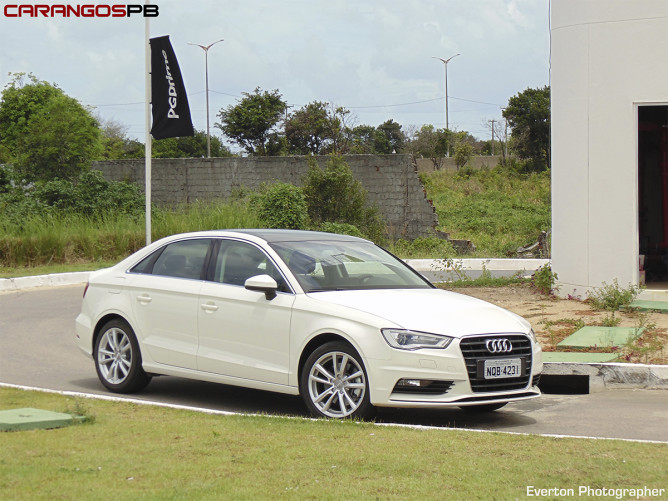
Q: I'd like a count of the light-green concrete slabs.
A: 4